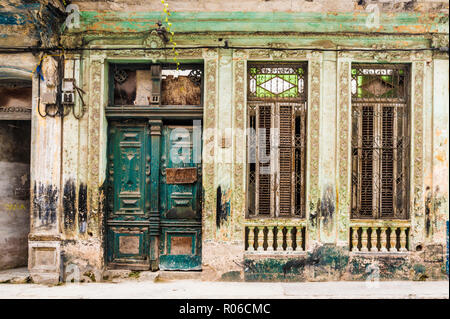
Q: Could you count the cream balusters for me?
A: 12